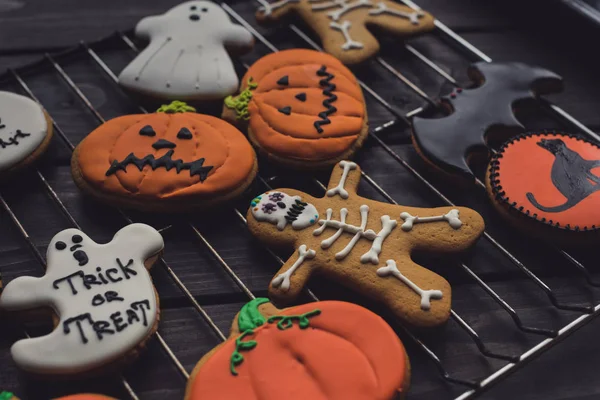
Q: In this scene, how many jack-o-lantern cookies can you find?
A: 2